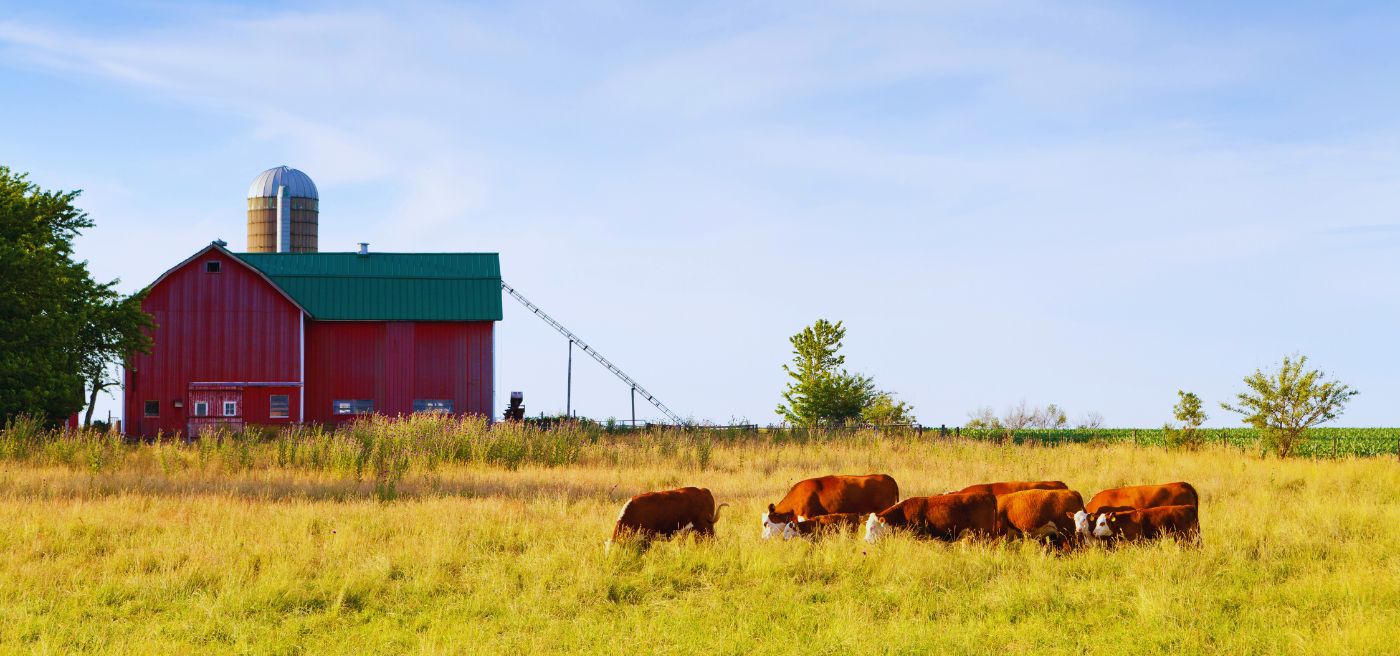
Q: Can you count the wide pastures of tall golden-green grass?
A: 1